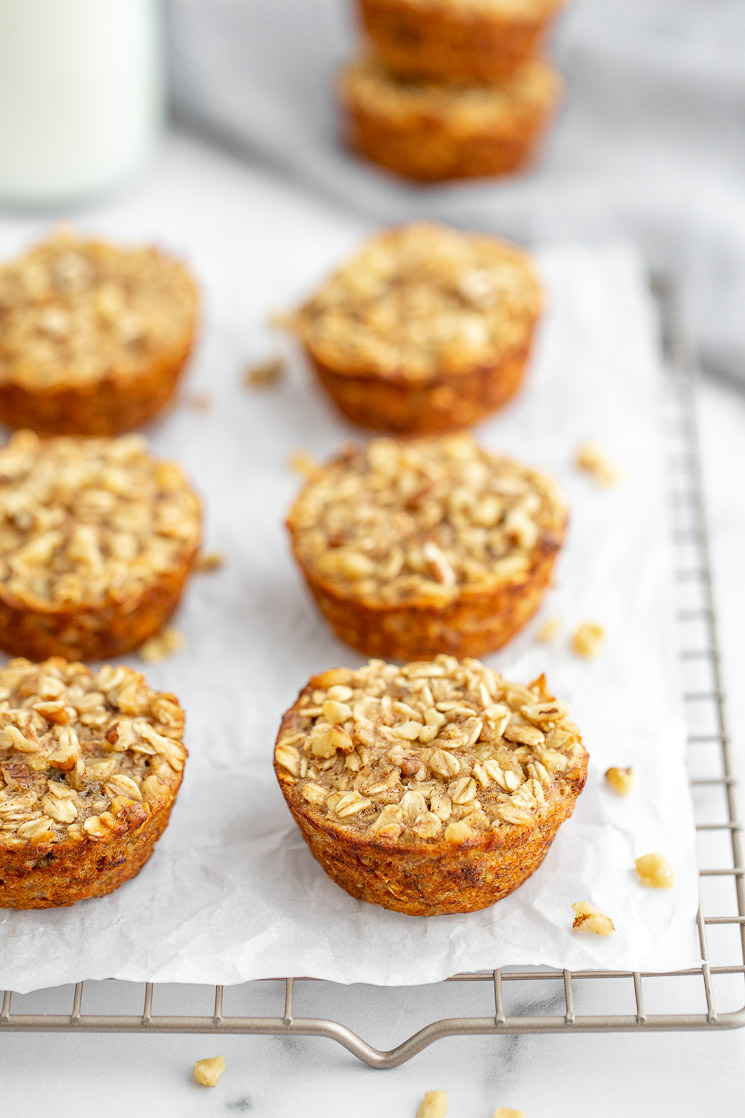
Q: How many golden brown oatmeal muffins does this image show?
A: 8